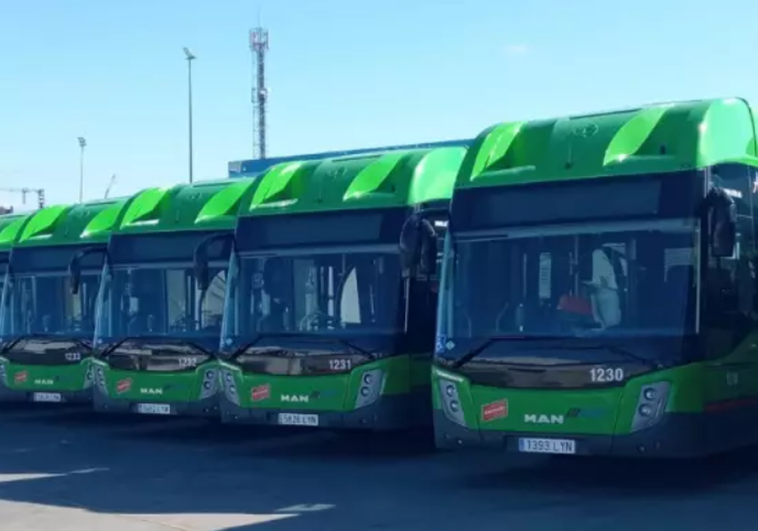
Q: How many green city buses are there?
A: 5